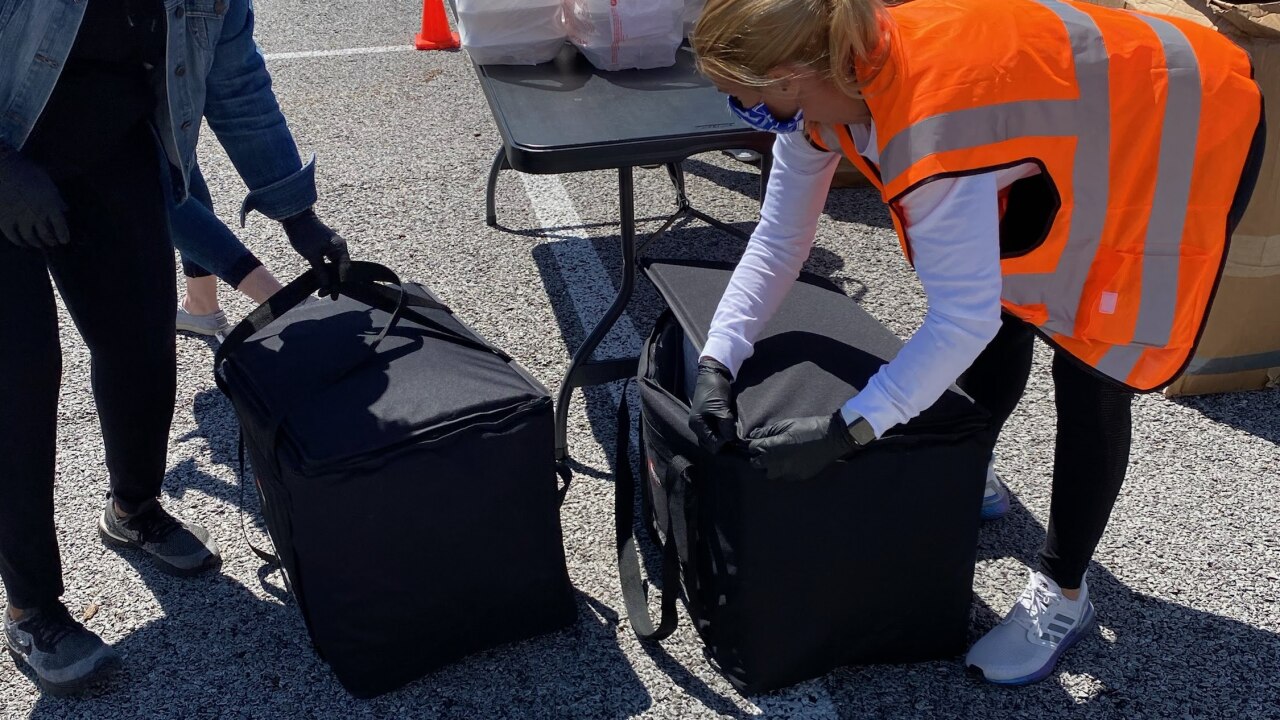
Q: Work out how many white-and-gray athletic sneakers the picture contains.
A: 2